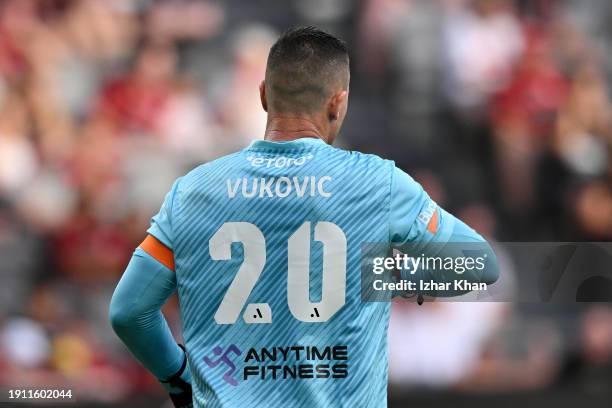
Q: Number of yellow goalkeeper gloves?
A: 0